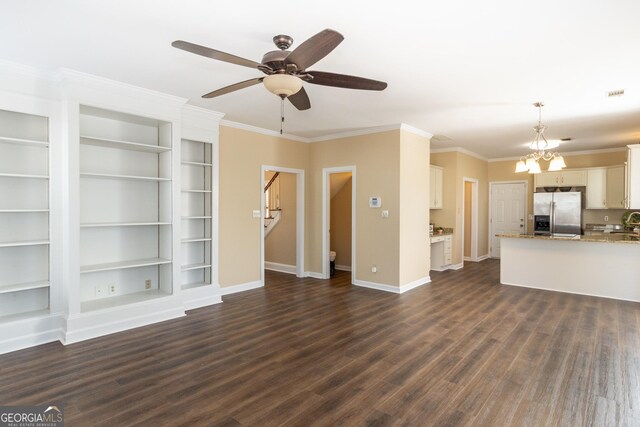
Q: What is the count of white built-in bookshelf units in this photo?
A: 3